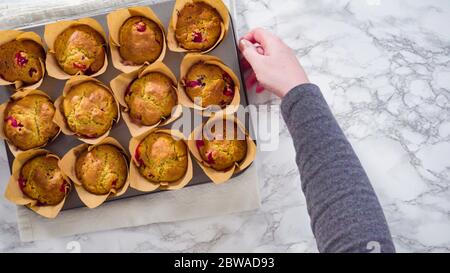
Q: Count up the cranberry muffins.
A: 12